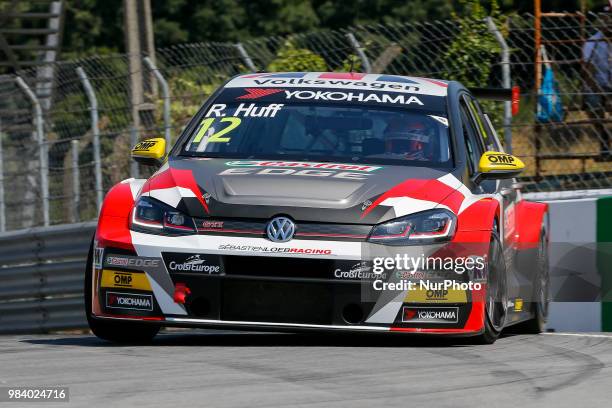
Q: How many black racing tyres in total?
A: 3